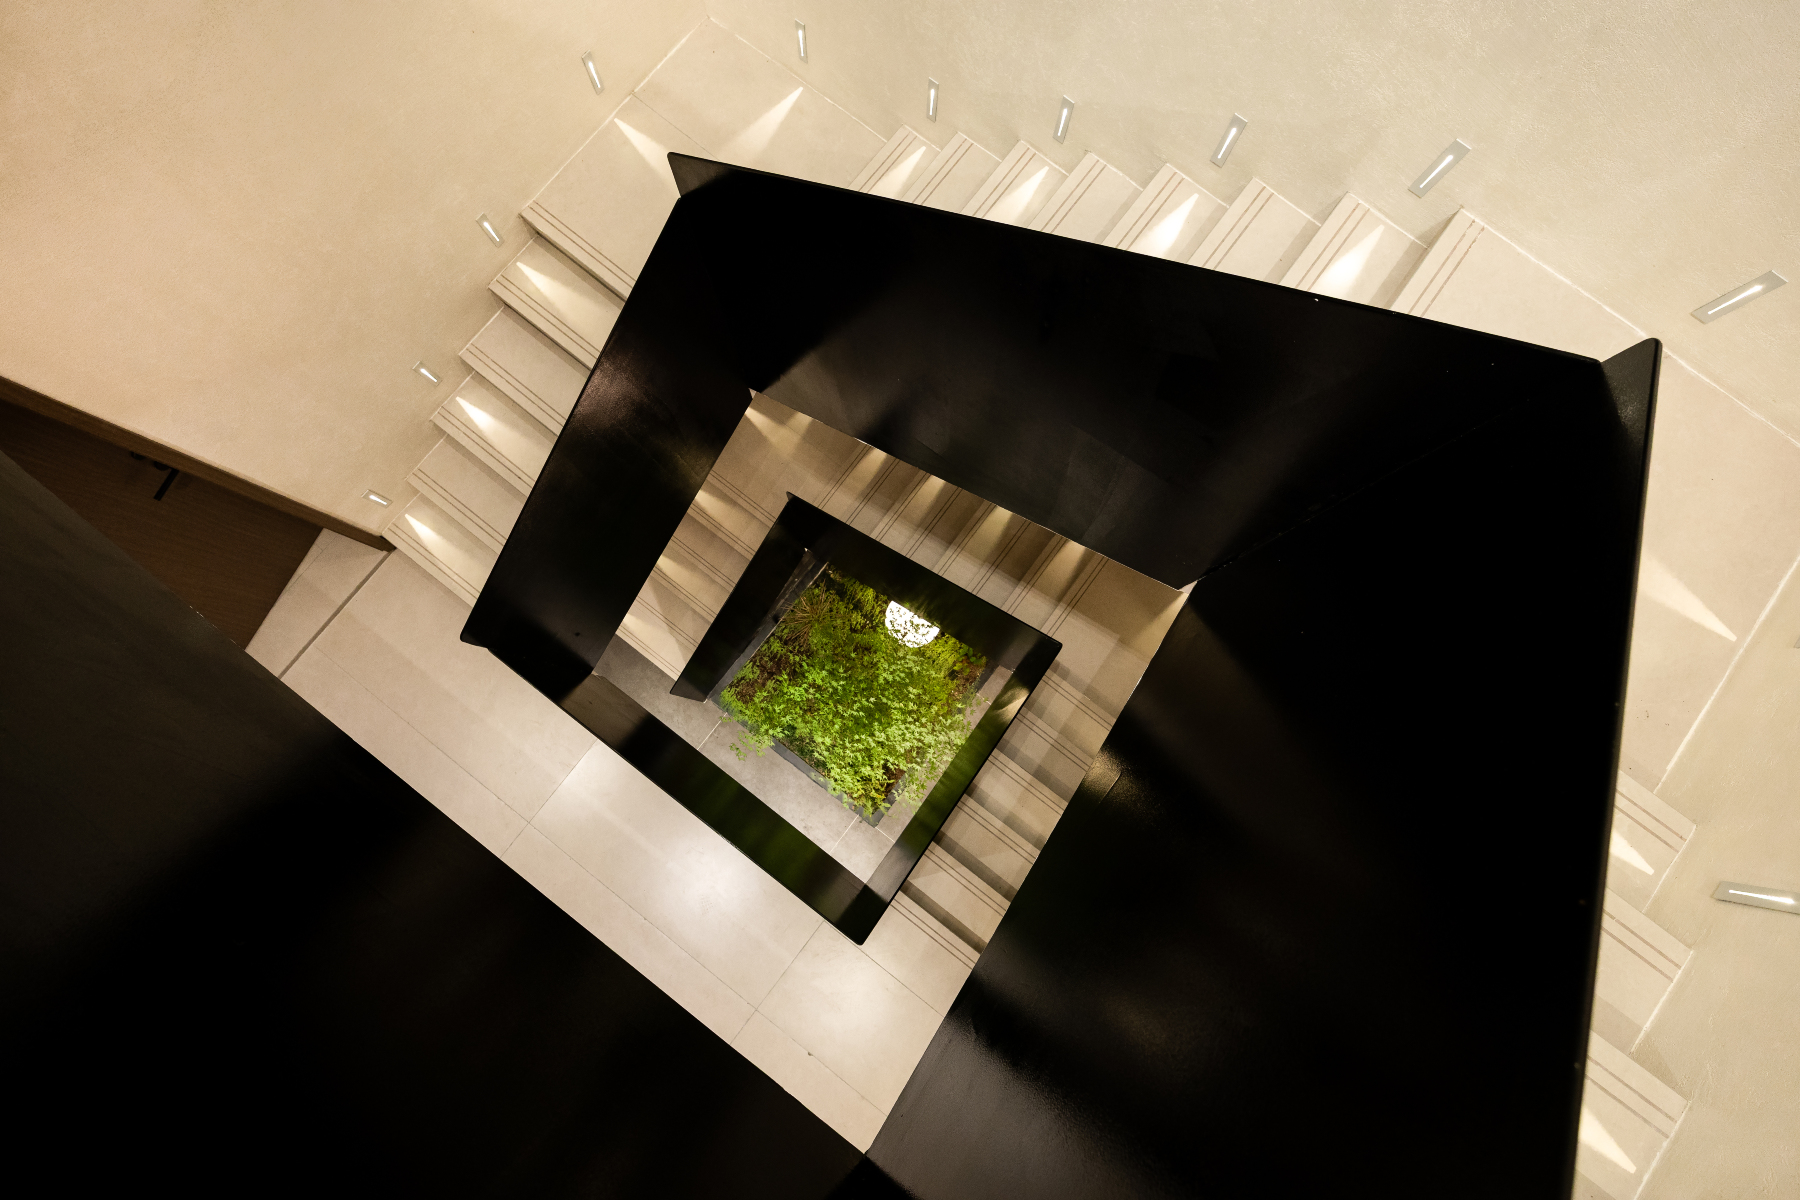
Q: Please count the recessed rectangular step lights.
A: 11